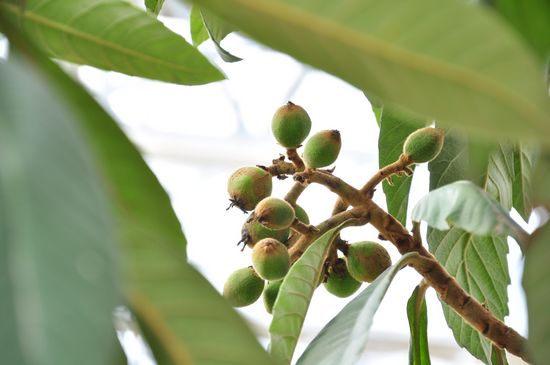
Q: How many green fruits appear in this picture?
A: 12